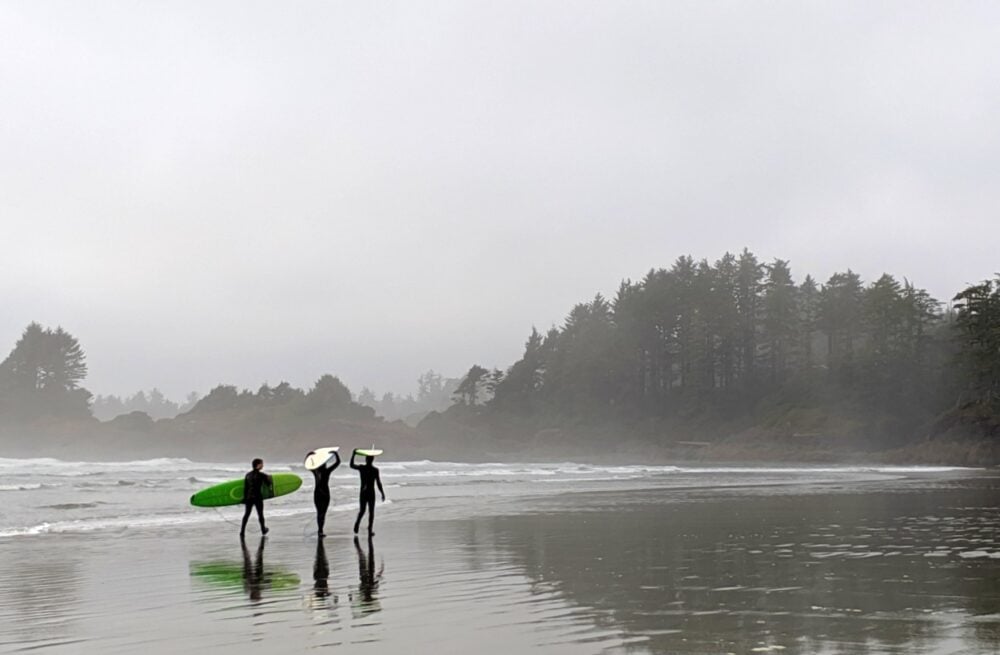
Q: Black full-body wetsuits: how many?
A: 3